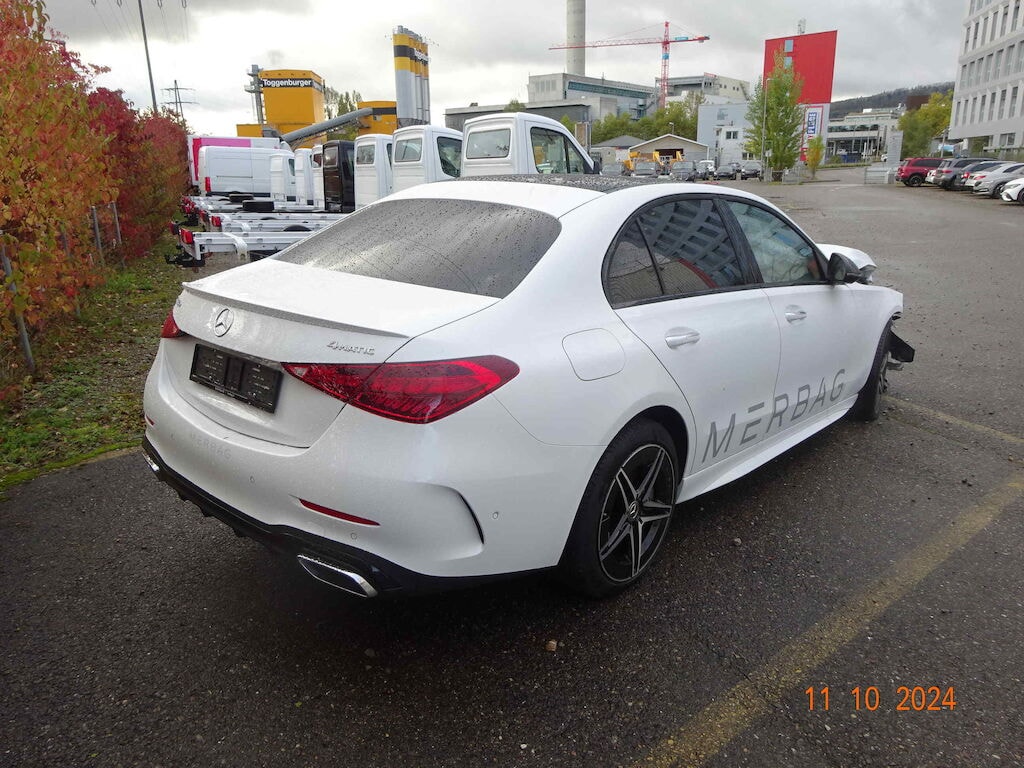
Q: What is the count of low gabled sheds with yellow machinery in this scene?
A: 1